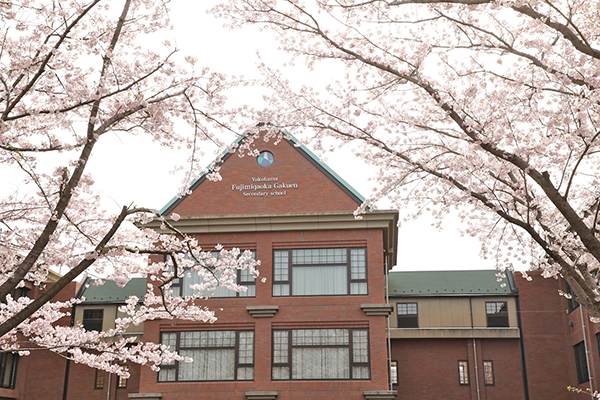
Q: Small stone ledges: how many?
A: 5